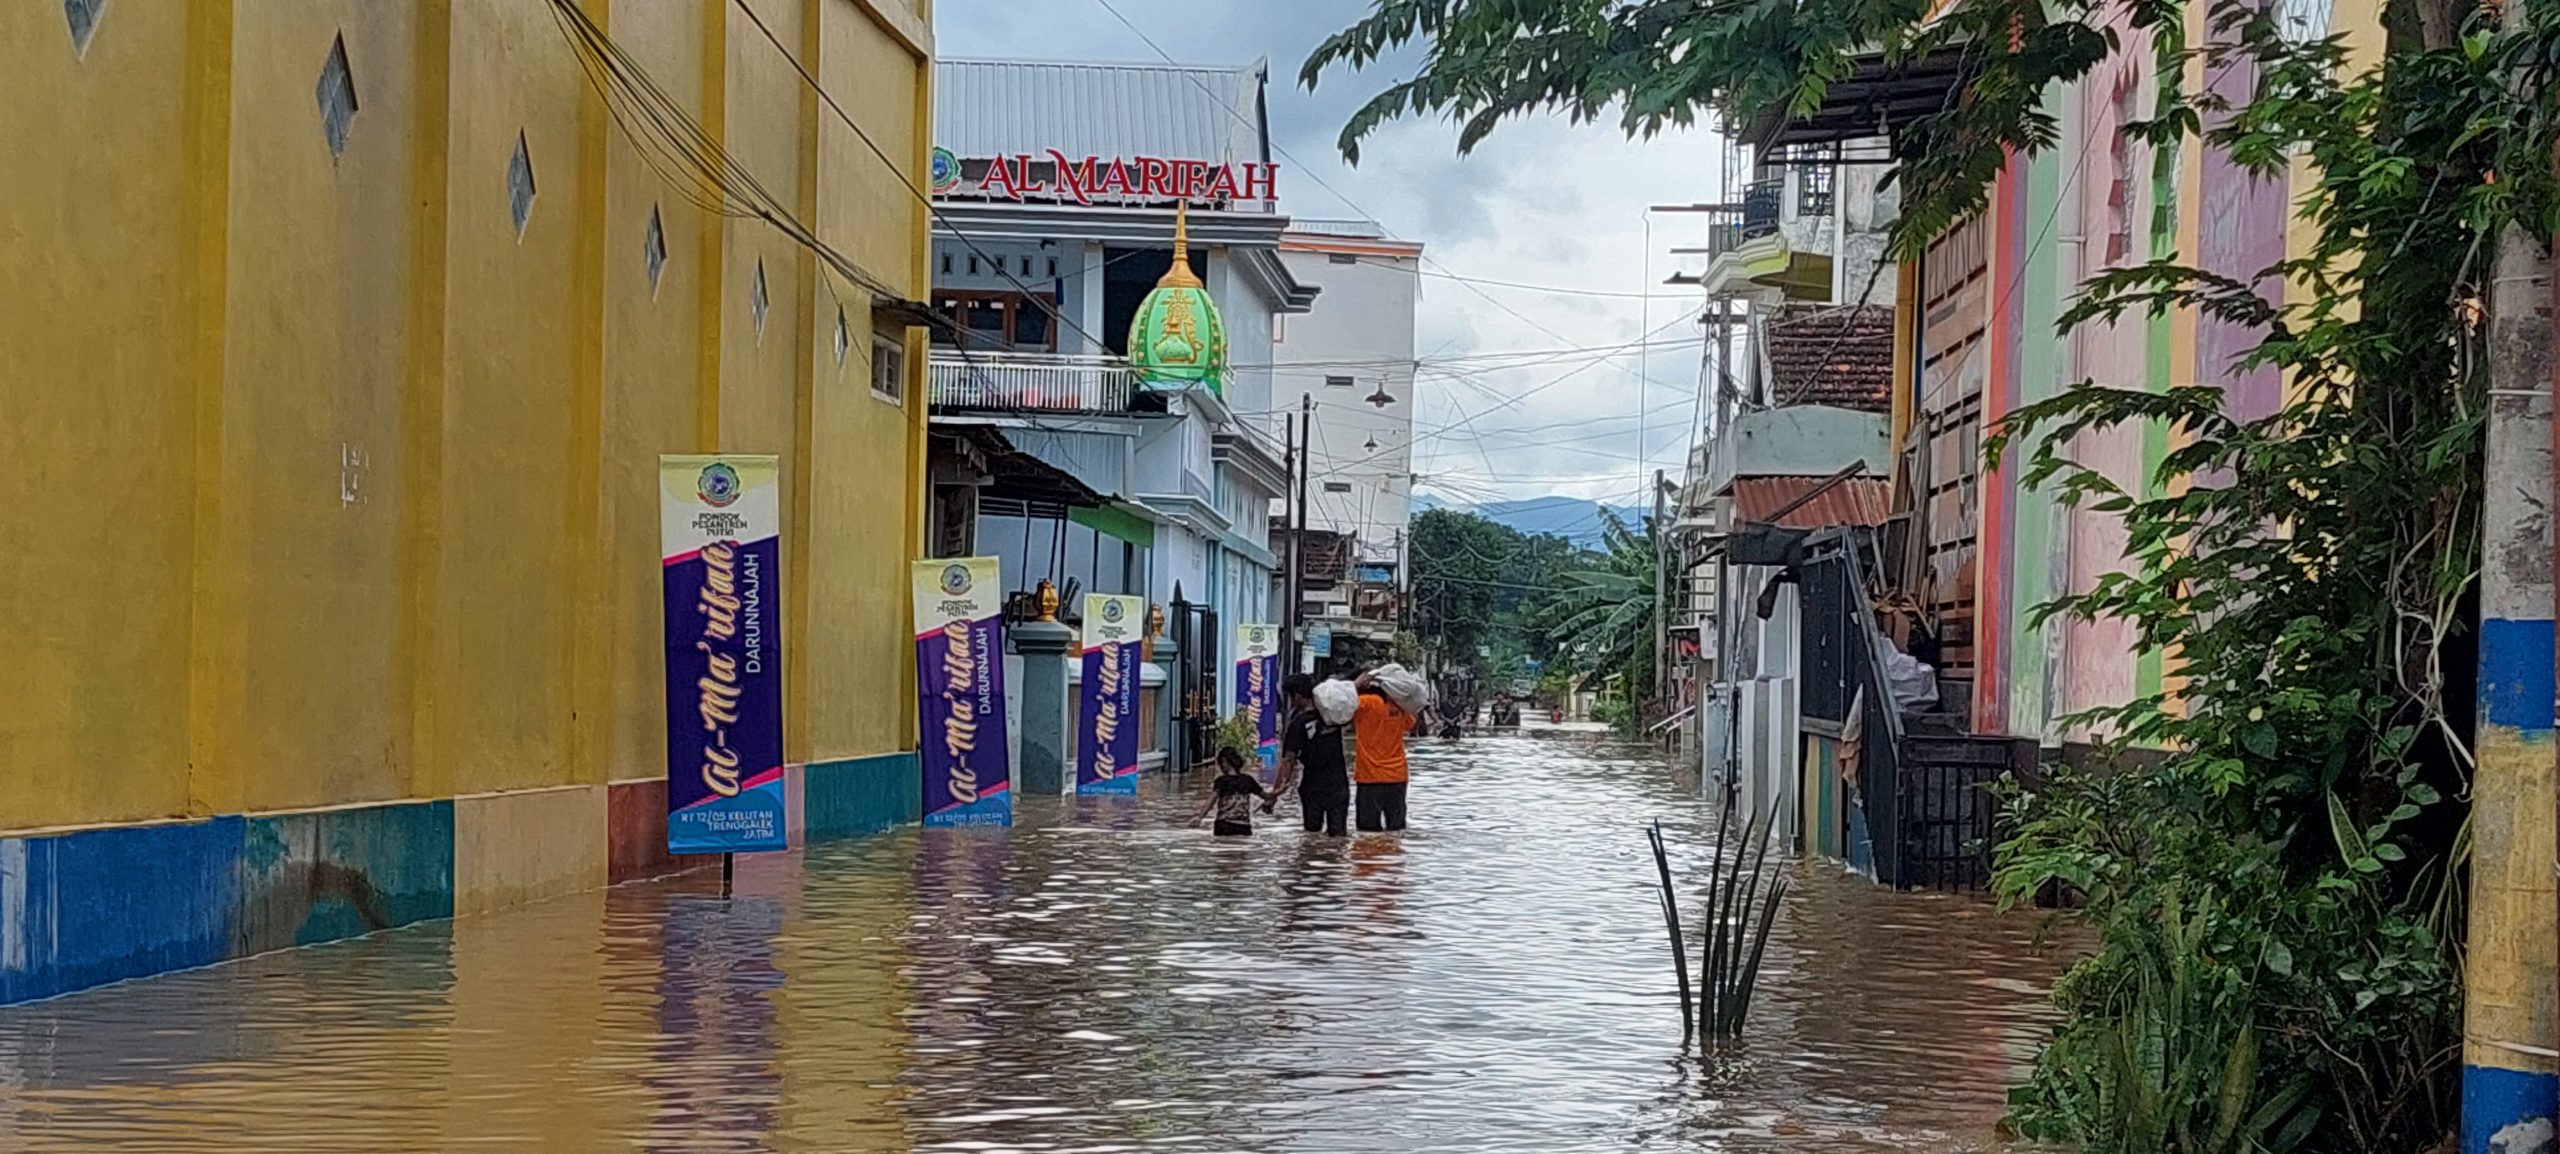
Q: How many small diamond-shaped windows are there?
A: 6